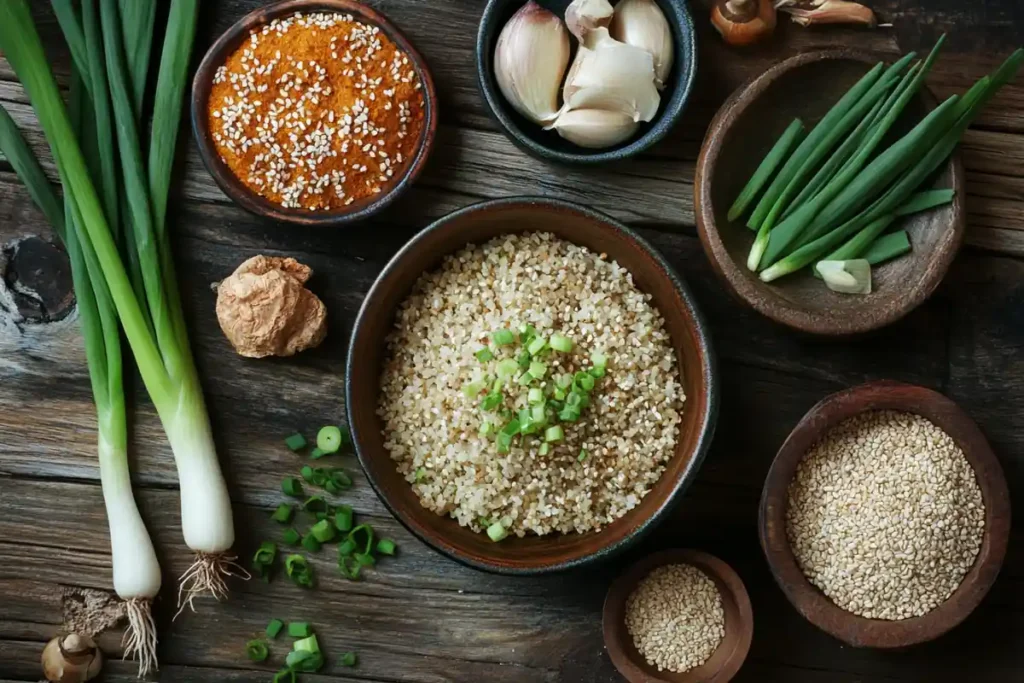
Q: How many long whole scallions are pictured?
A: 2